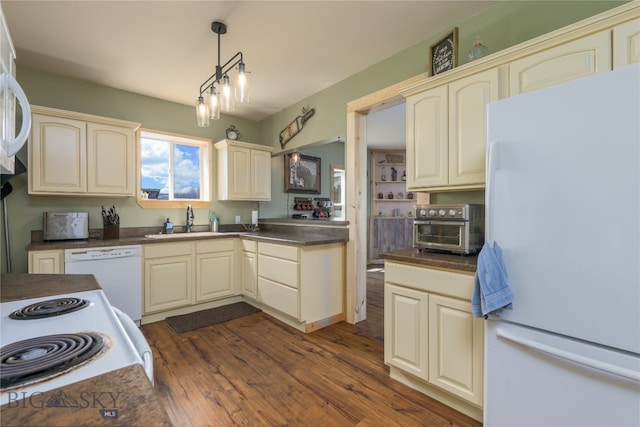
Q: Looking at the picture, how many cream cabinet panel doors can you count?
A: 14